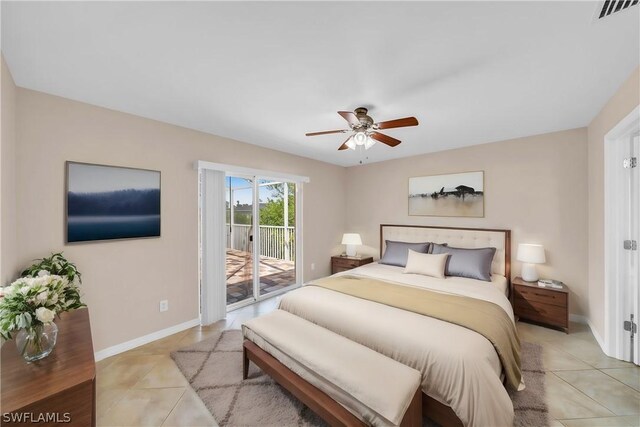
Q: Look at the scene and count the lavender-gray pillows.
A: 2